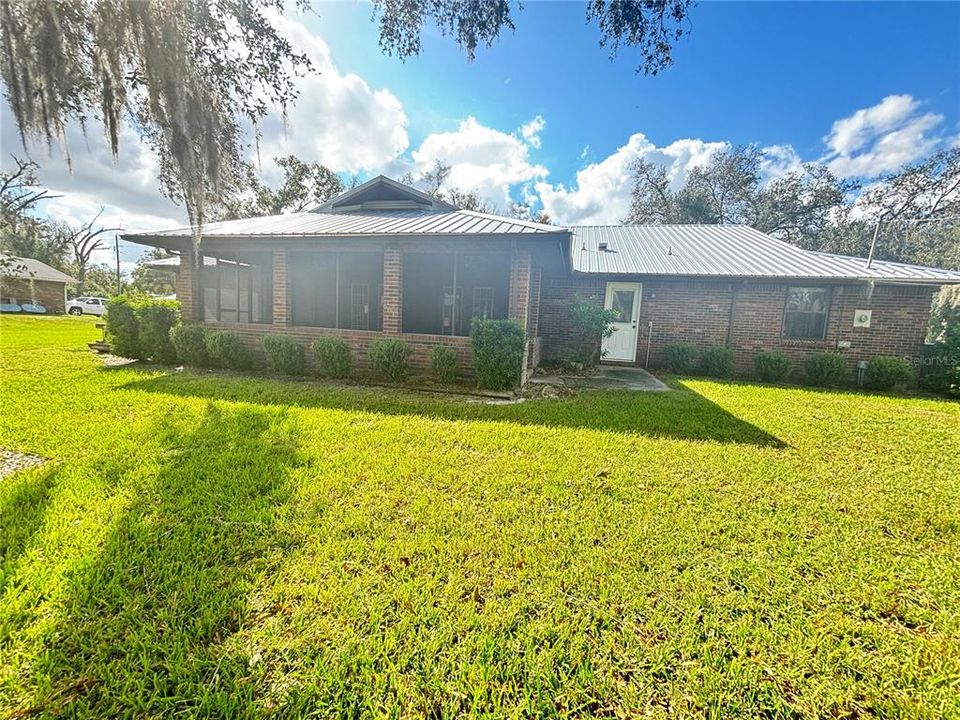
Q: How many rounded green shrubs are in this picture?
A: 11